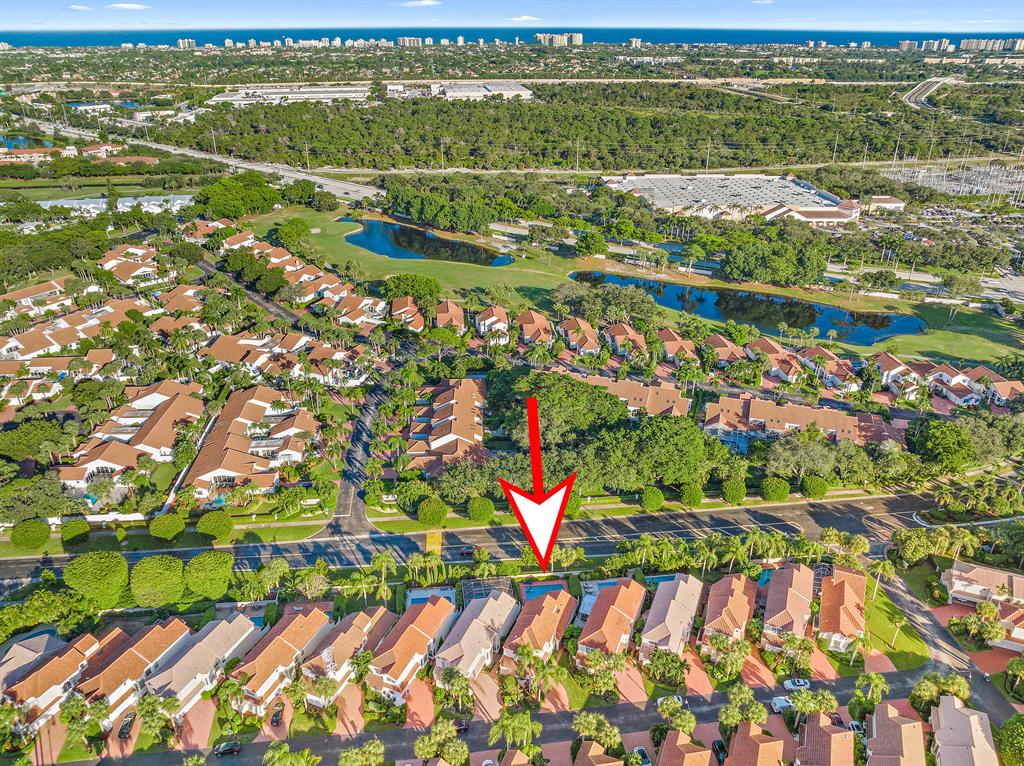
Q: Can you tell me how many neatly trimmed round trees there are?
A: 15